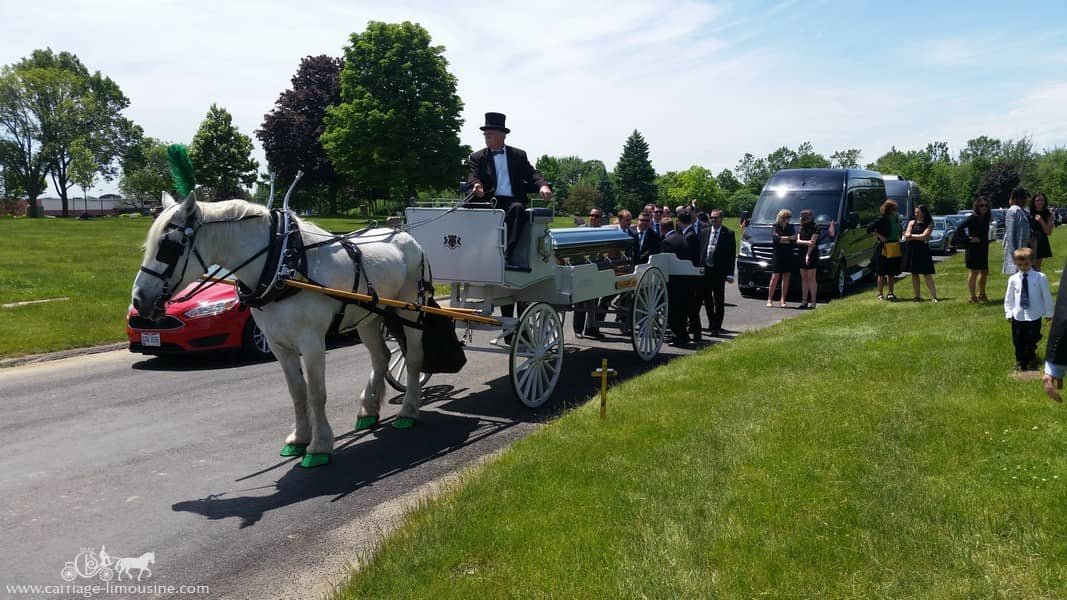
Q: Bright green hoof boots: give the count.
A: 4